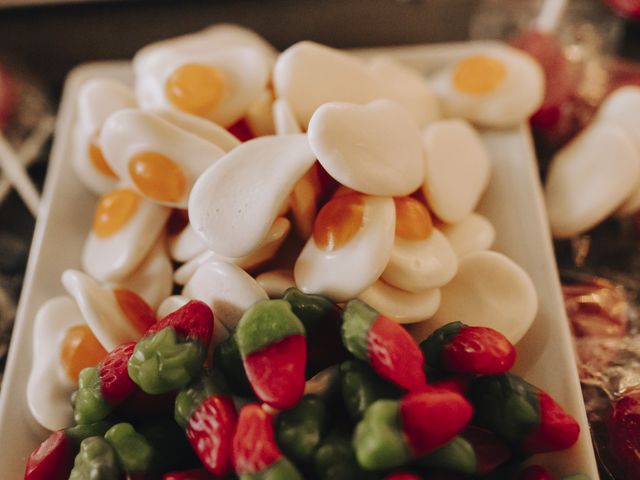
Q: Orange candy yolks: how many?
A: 9